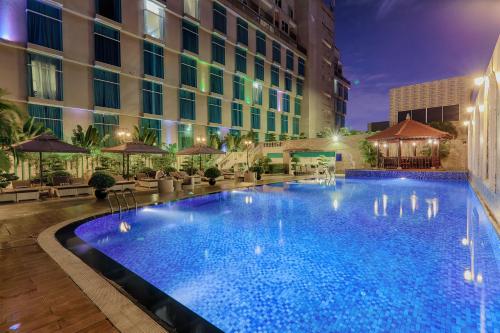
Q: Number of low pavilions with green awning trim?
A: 1